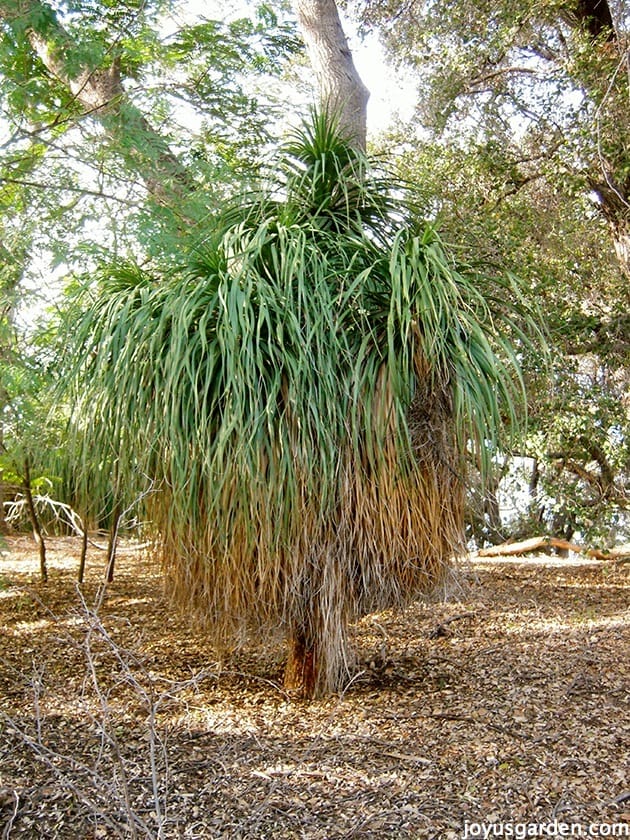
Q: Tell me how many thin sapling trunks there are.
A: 3